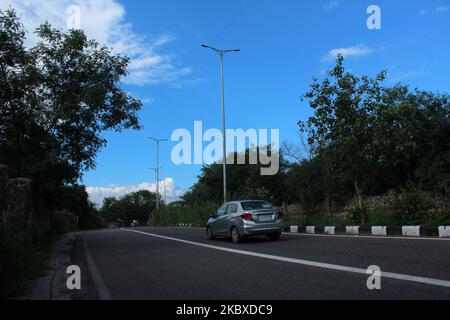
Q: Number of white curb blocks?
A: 7